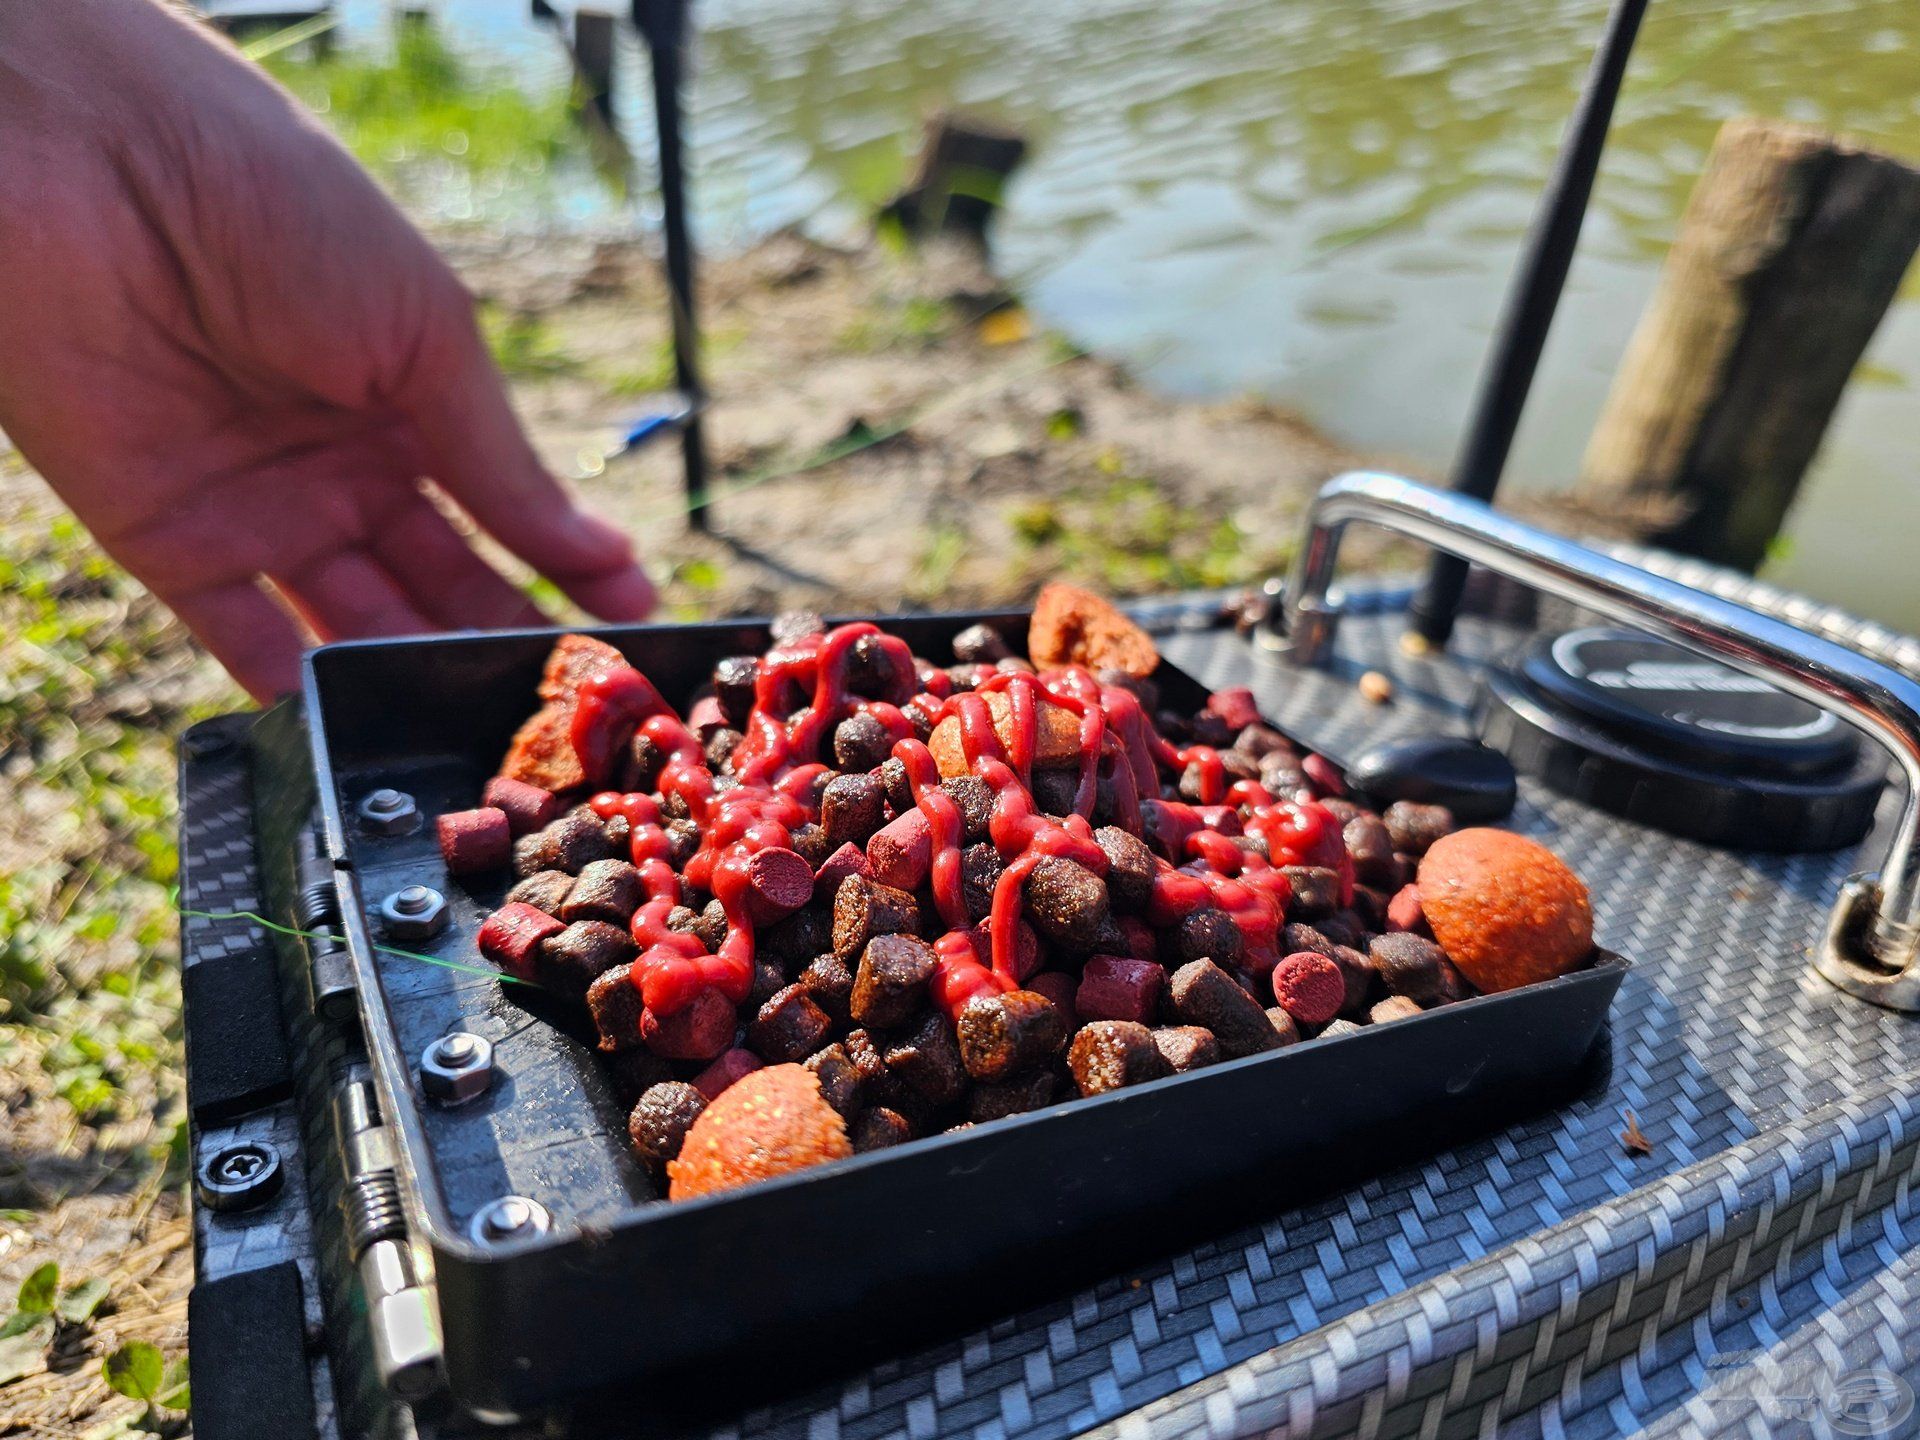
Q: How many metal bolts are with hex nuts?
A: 4